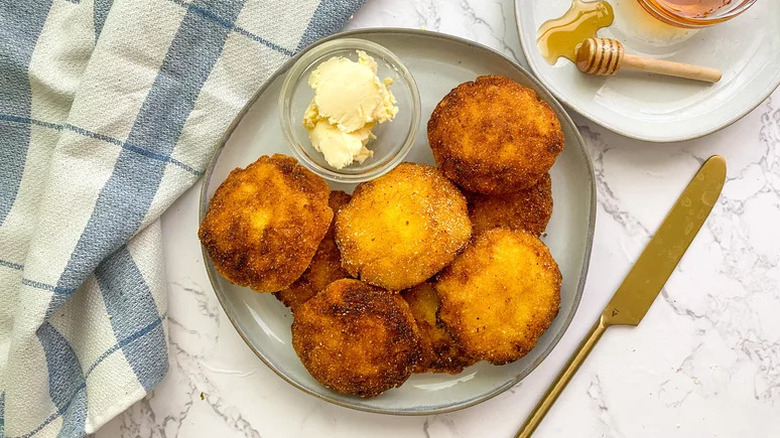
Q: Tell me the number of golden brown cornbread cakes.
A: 8